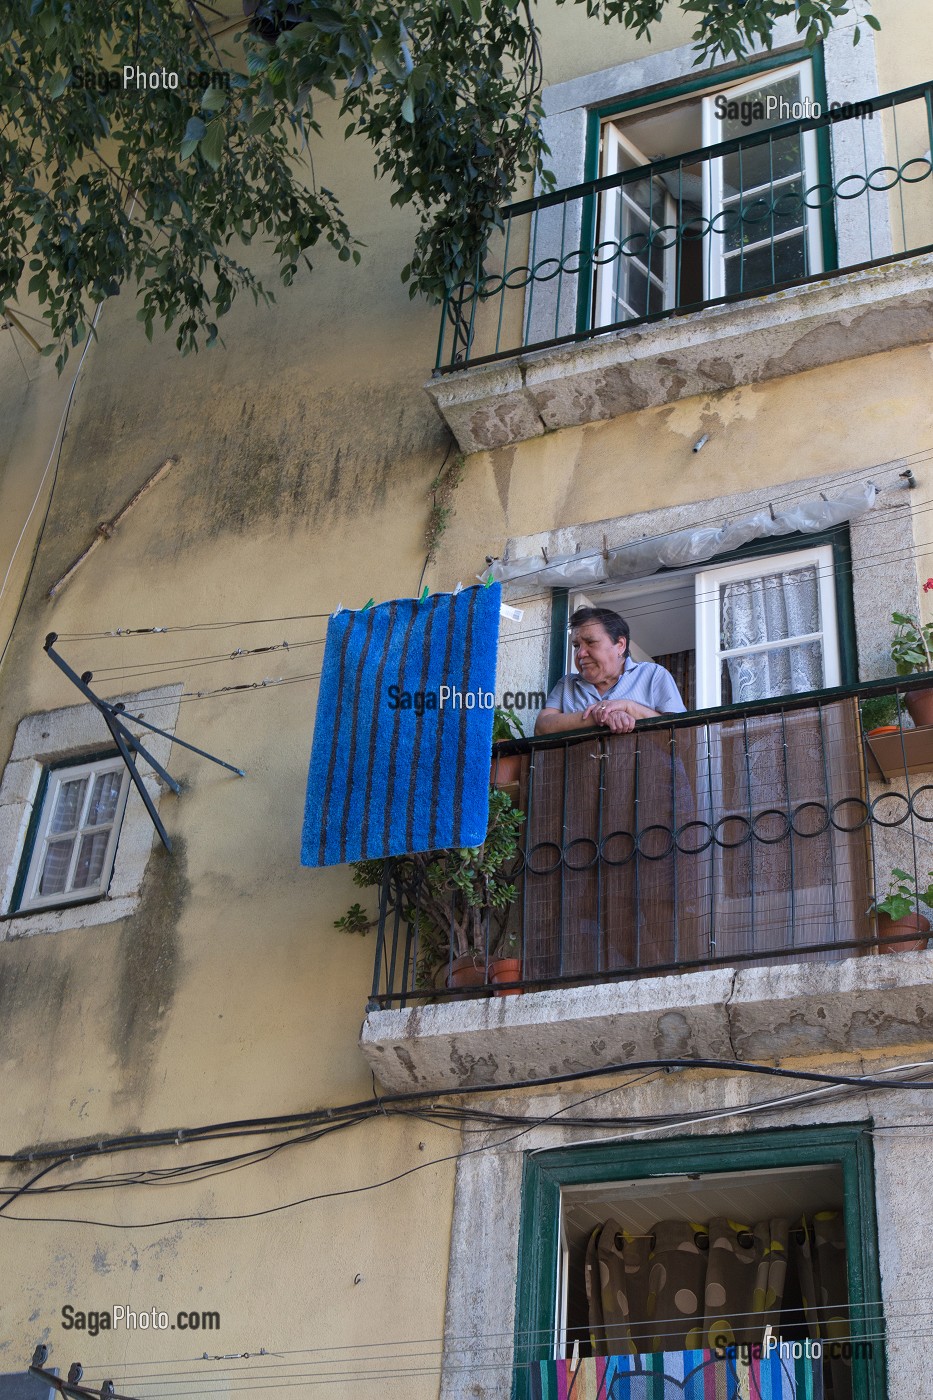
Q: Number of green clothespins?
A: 3